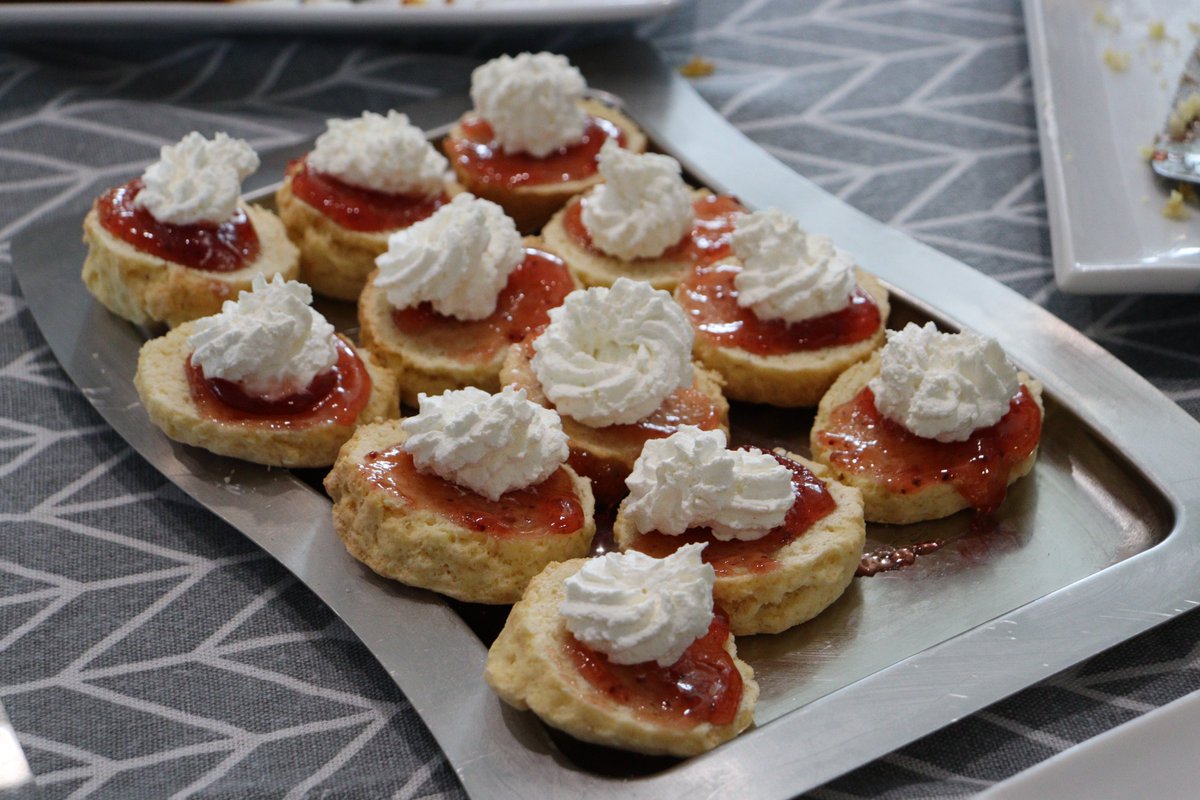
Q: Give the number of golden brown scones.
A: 12